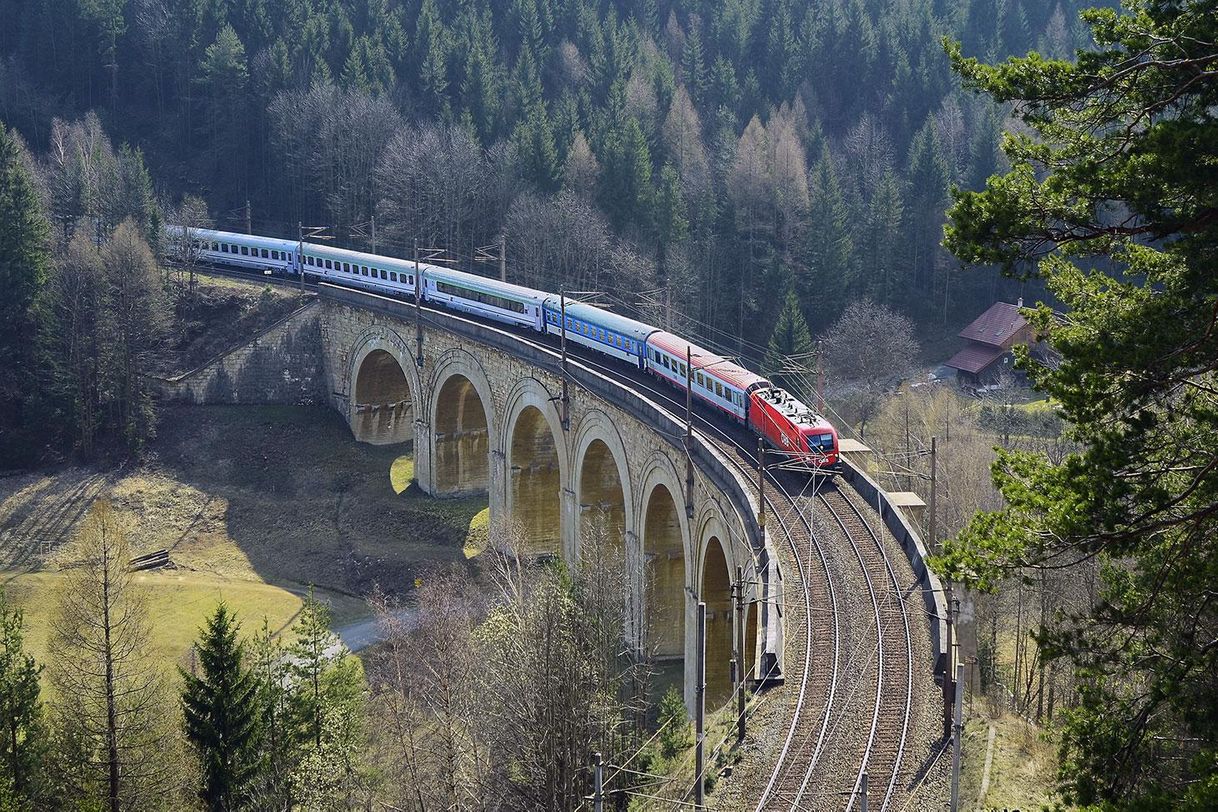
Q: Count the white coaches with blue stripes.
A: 3